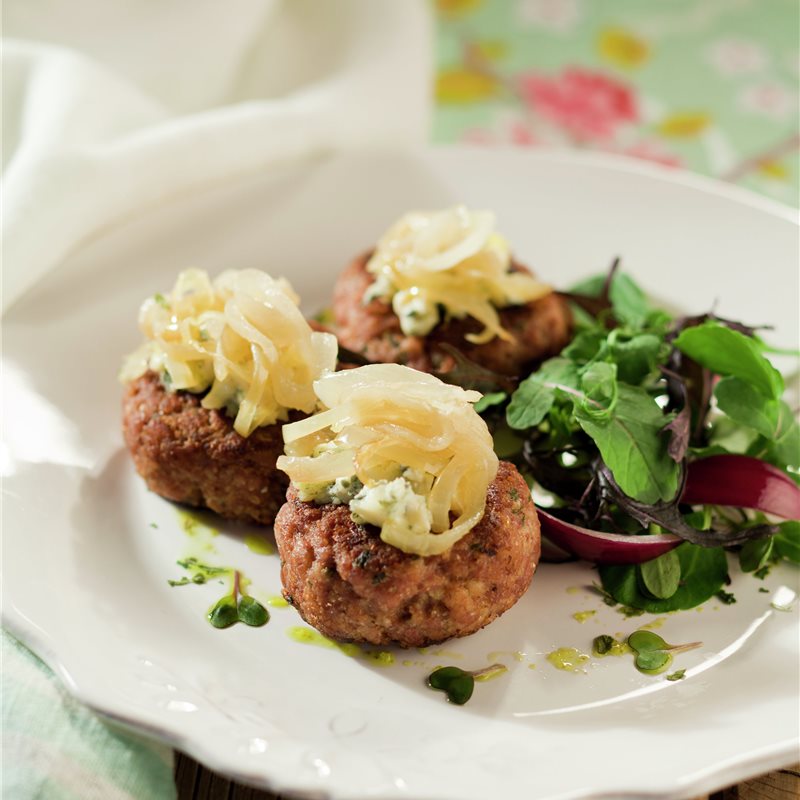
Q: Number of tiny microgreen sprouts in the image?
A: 3